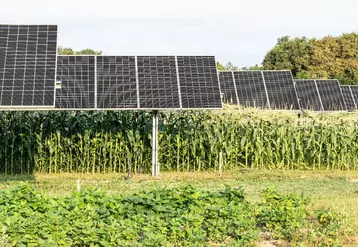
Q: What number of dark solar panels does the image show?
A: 12